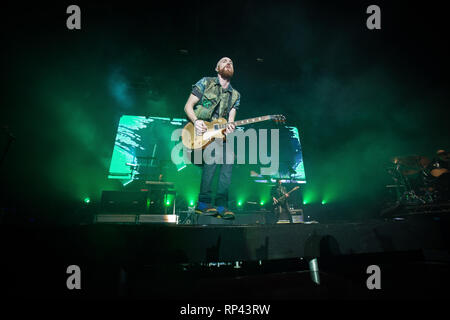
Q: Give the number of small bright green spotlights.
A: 7